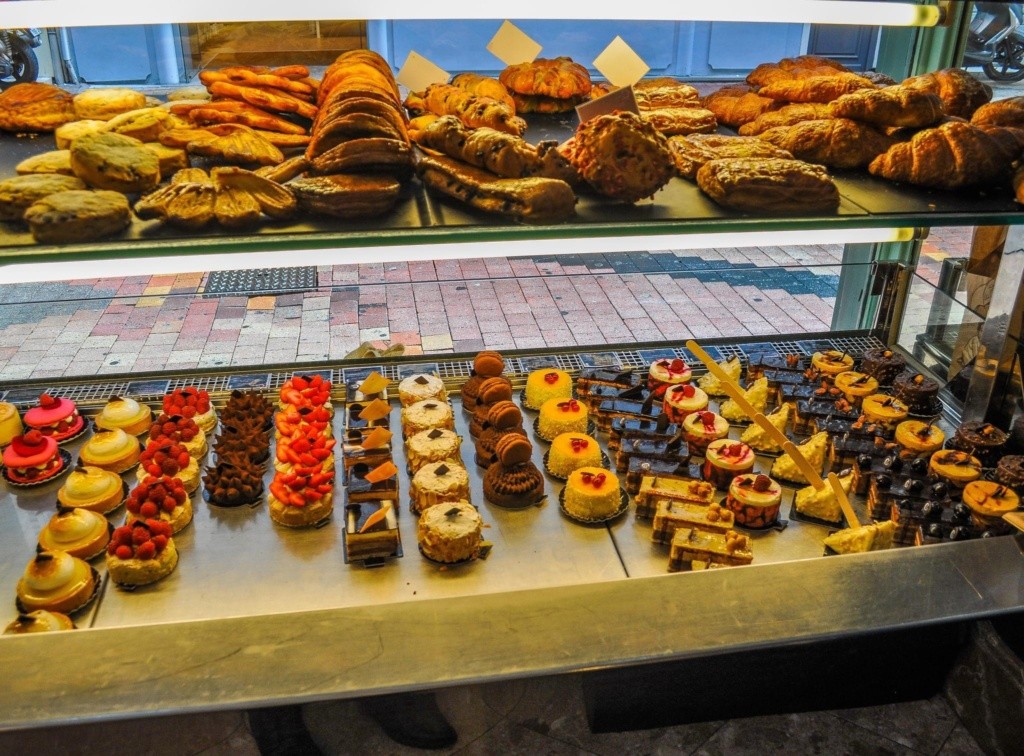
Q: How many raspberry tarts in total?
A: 5